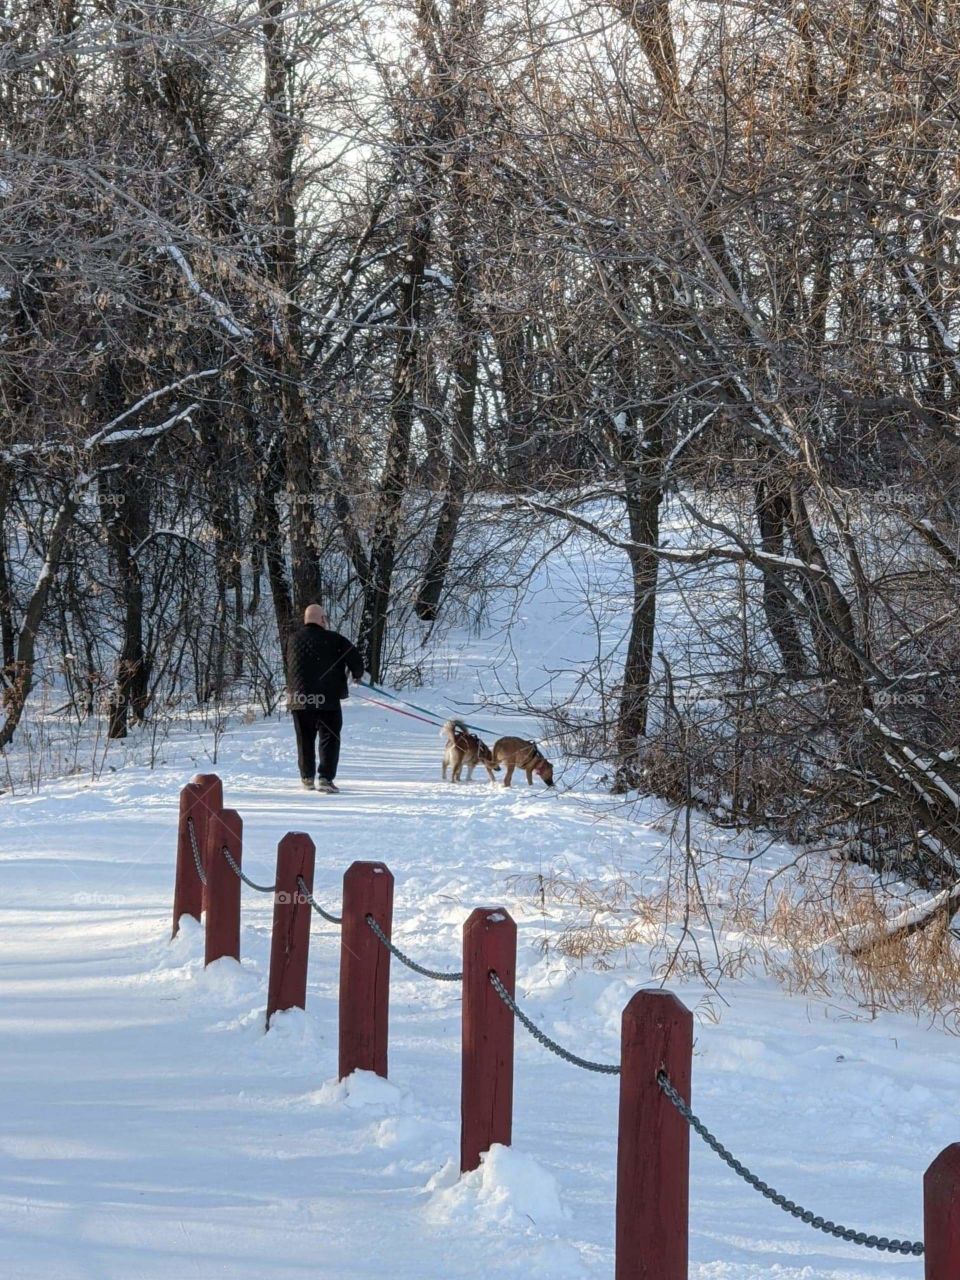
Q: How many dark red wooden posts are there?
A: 8